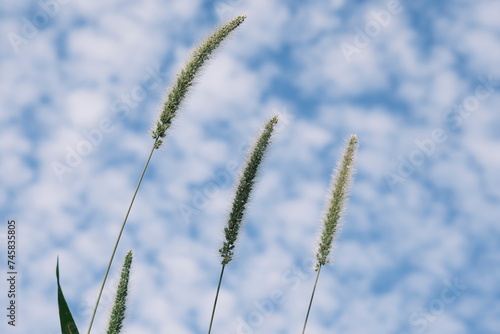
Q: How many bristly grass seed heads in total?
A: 4